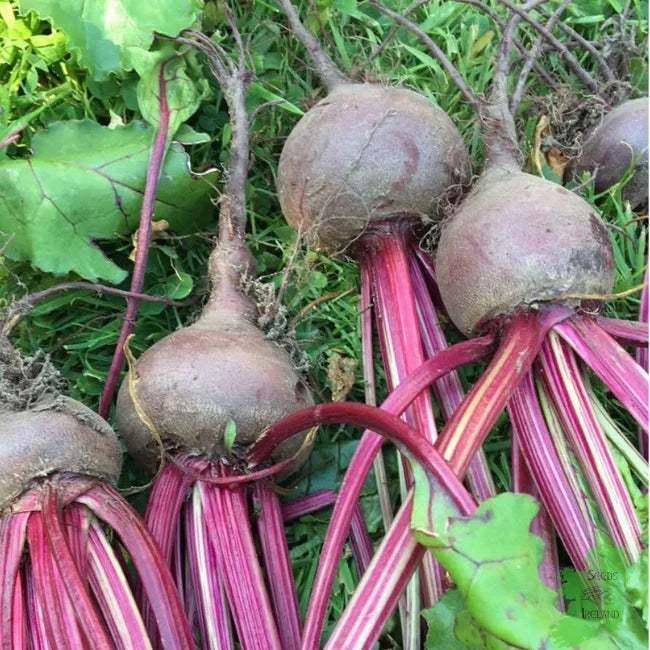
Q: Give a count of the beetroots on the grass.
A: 5